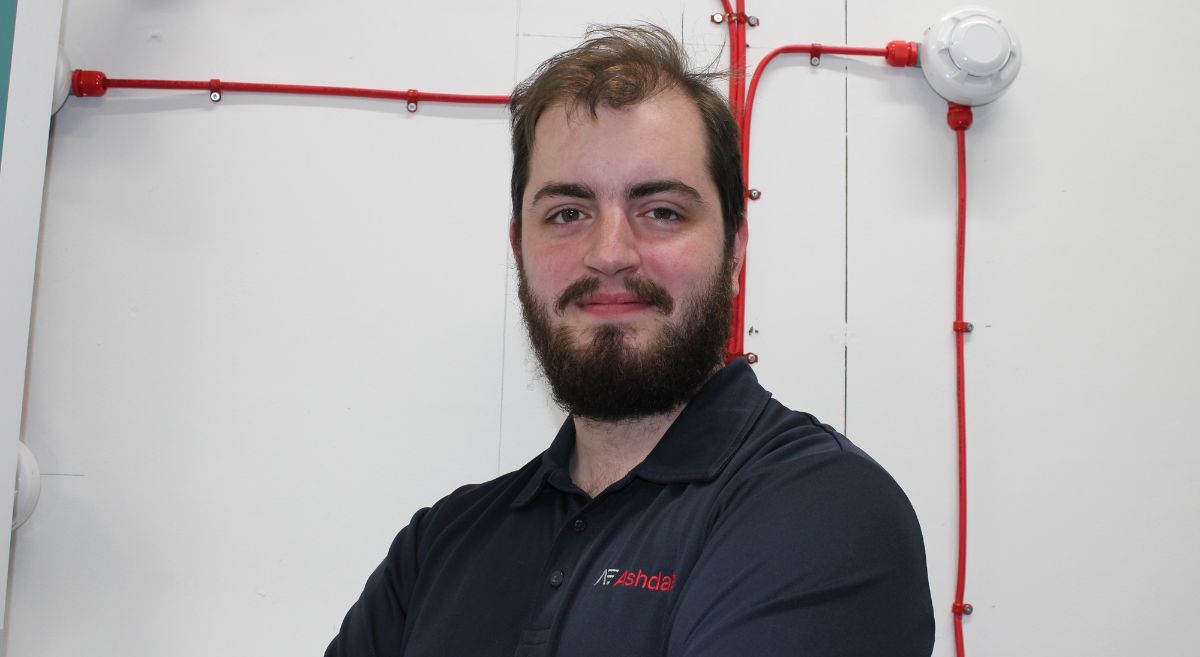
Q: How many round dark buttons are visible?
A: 2